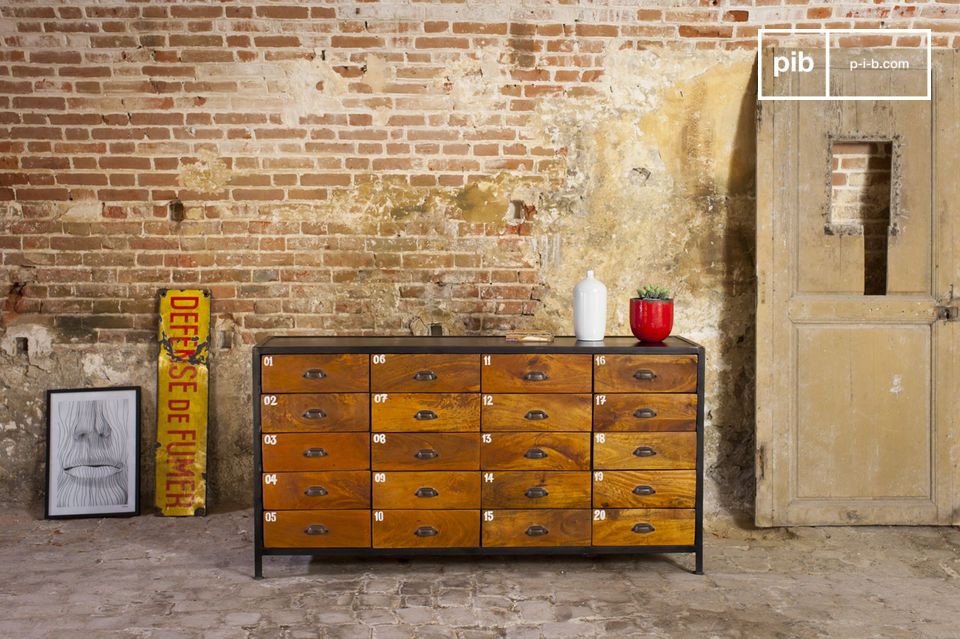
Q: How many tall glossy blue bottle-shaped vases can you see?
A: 0